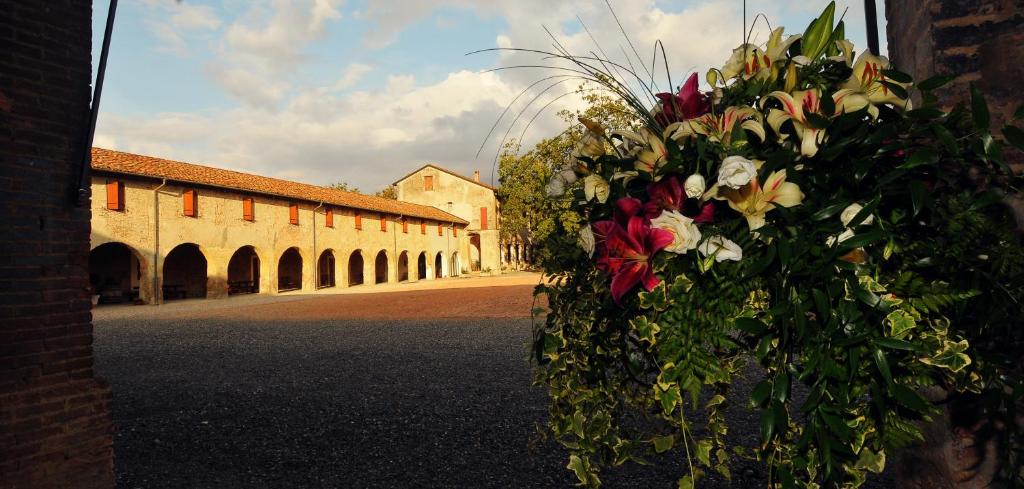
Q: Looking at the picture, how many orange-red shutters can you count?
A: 13